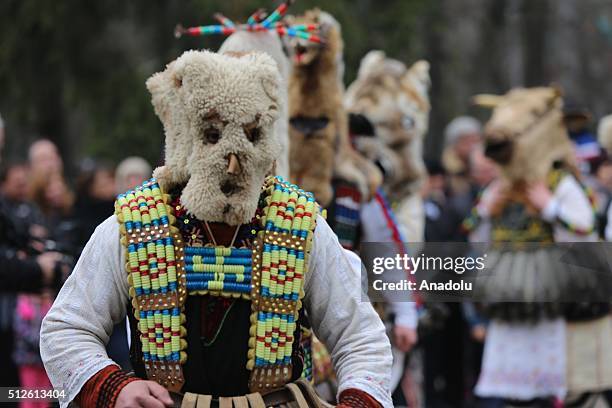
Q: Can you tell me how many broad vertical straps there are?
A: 2